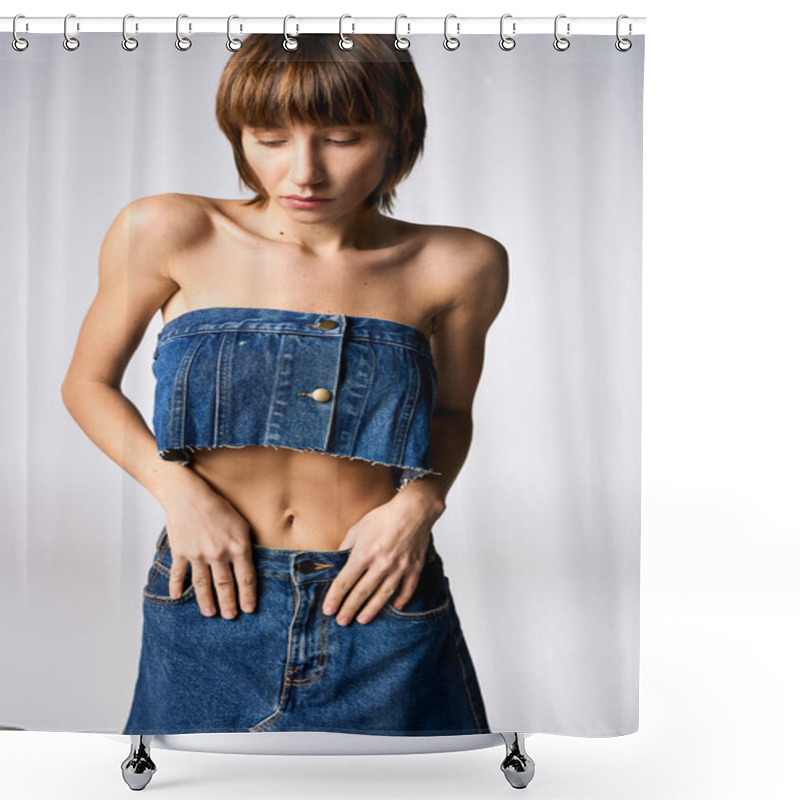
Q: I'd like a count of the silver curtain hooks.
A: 12